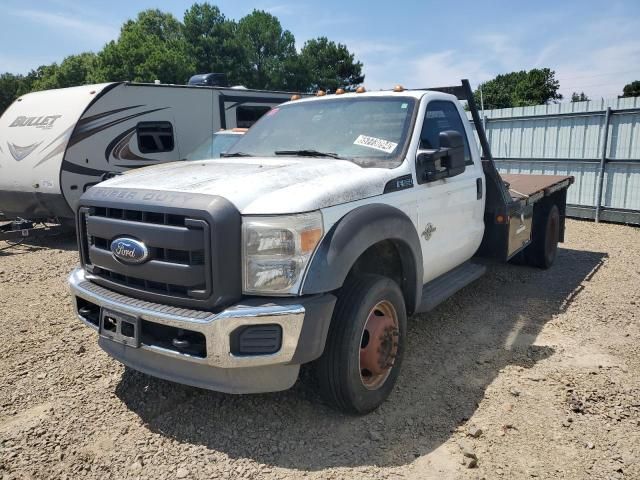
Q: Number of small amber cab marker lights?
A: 5